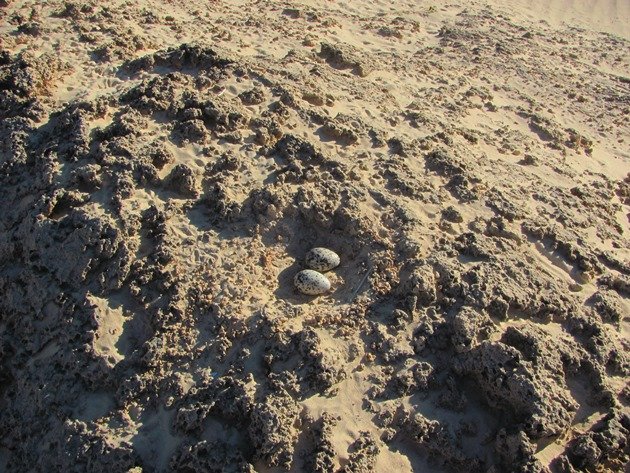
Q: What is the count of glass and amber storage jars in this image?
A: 0